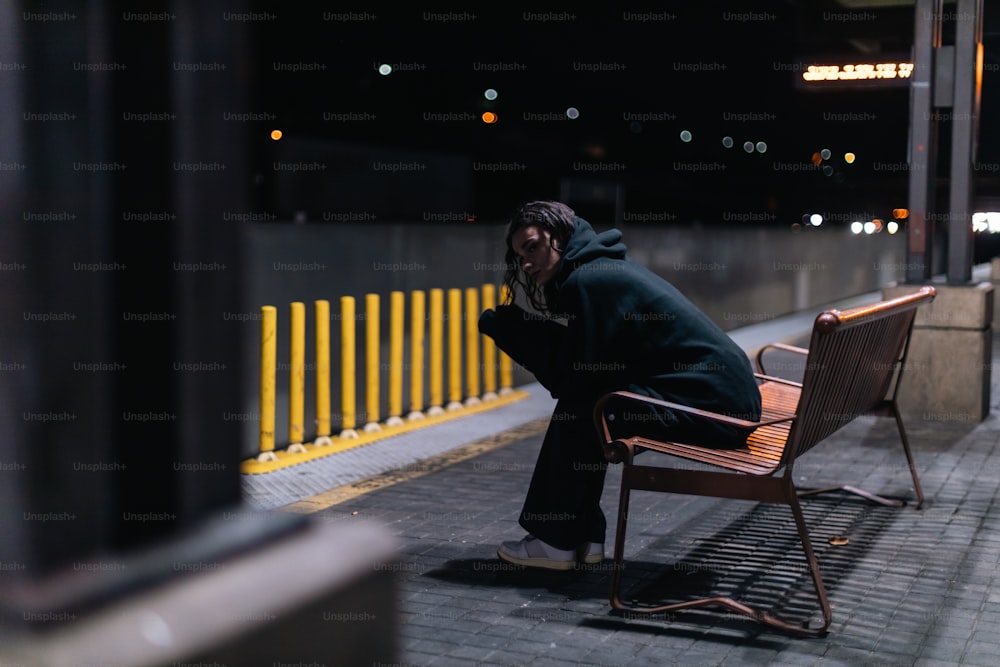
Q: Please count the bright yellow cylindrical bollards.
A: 12